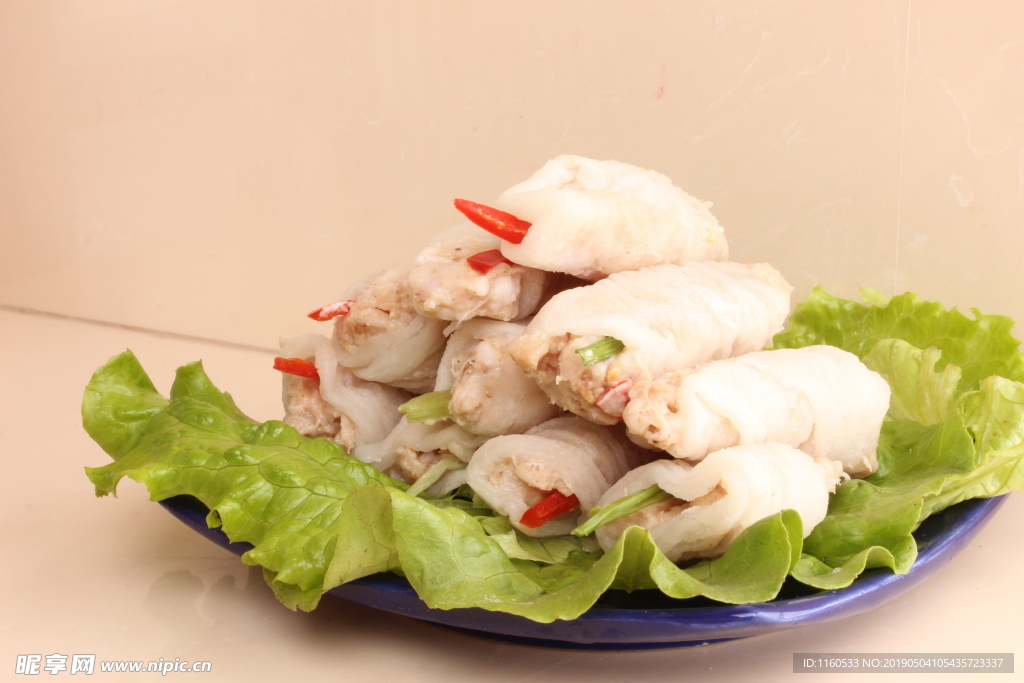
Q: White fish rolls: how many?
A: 10